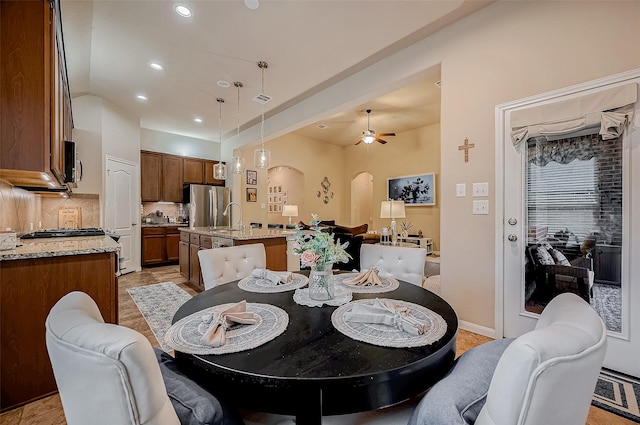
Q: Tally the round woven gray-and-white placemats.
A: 4